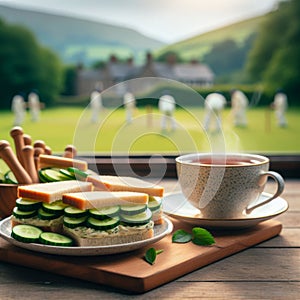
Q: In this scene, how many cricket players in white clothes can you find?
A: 8